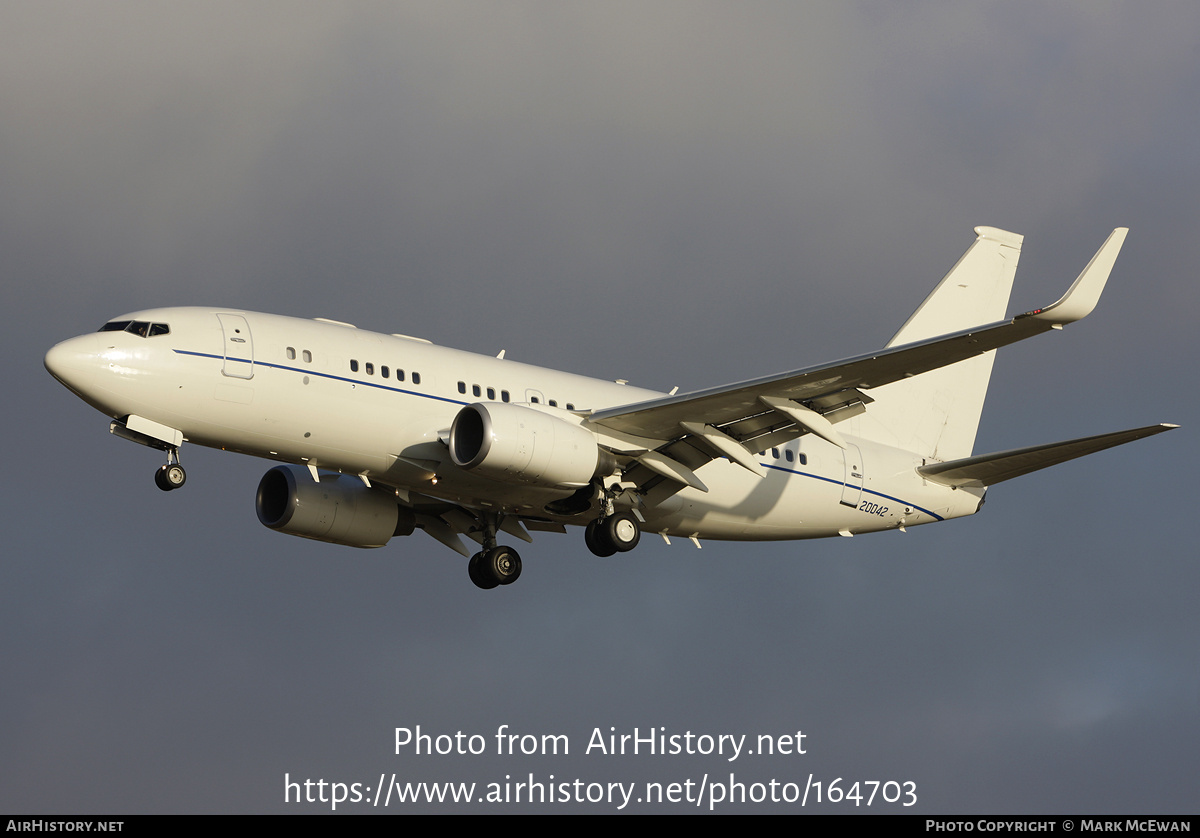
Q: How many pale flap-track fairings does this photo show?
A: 3